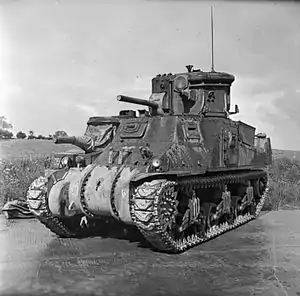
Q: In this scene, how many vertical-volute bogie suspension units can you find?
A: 3